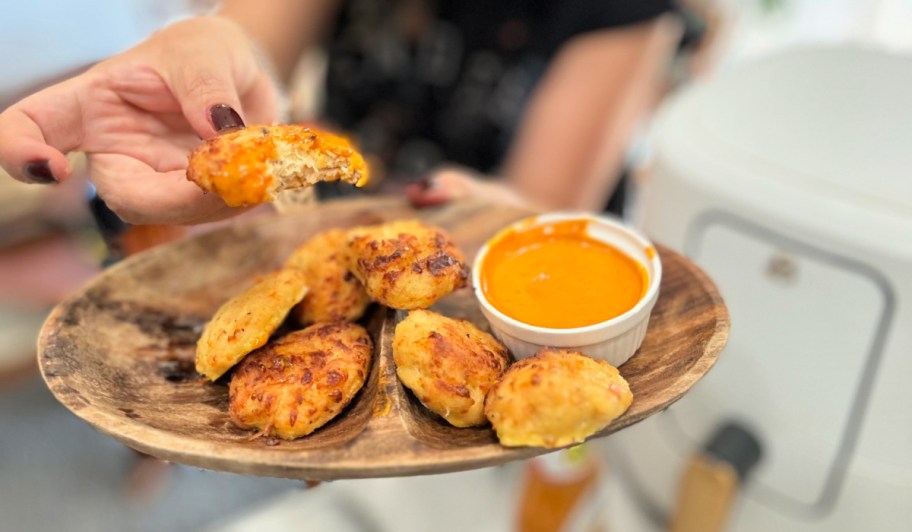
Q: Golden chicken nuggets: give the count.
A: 7